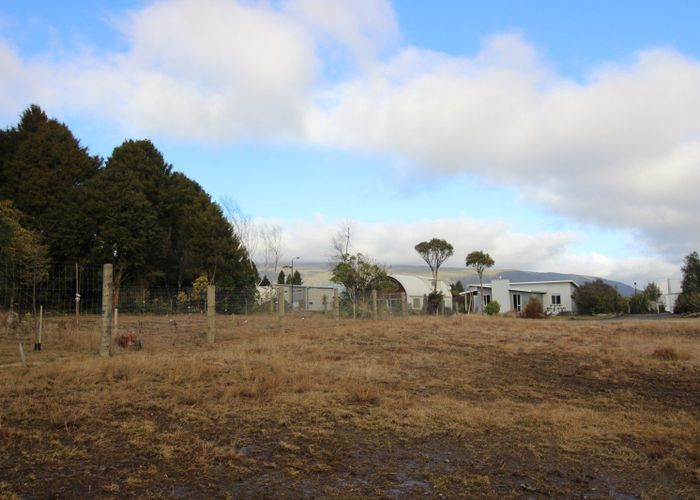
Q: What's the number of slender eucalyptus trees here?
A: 2